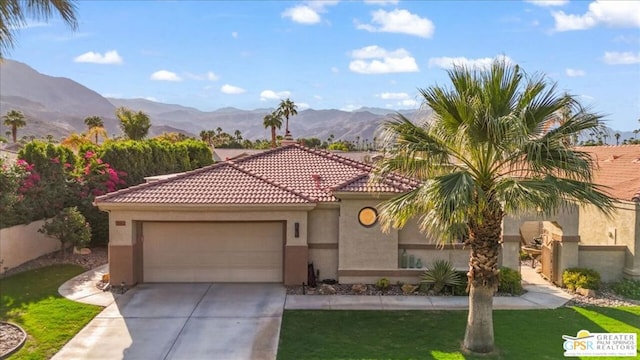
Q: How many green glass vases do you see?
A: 3